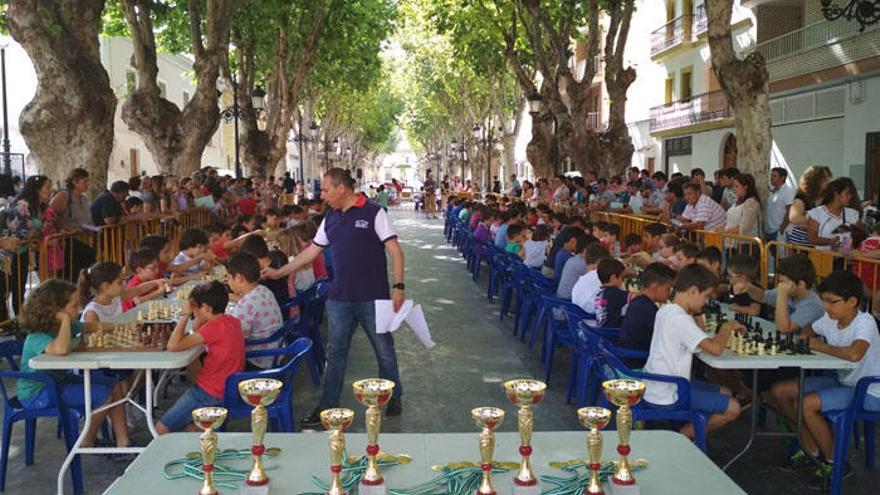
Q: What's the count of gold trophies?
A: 8